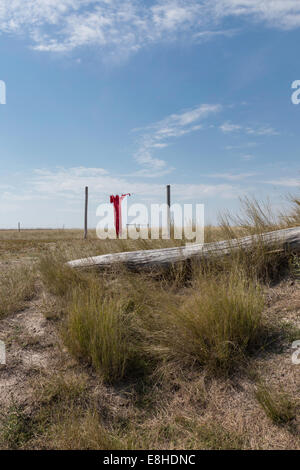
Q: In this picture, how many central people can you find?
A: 0